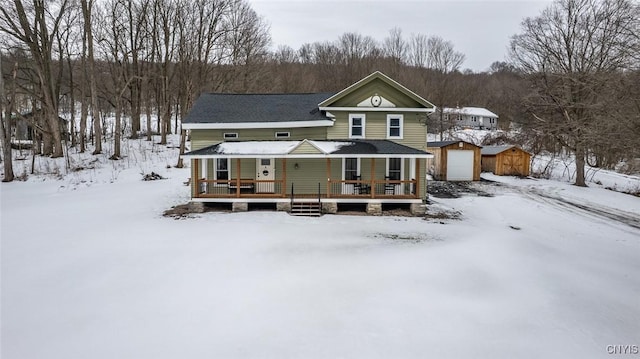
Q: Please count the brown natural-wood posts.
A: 6